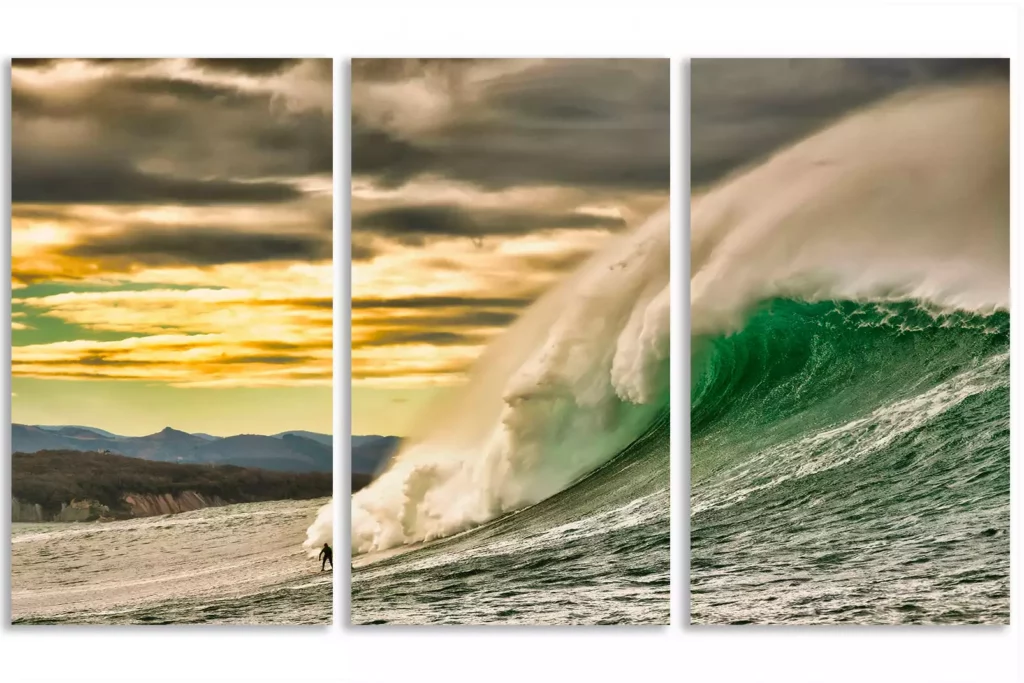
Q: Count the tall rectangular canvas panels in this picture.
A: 3